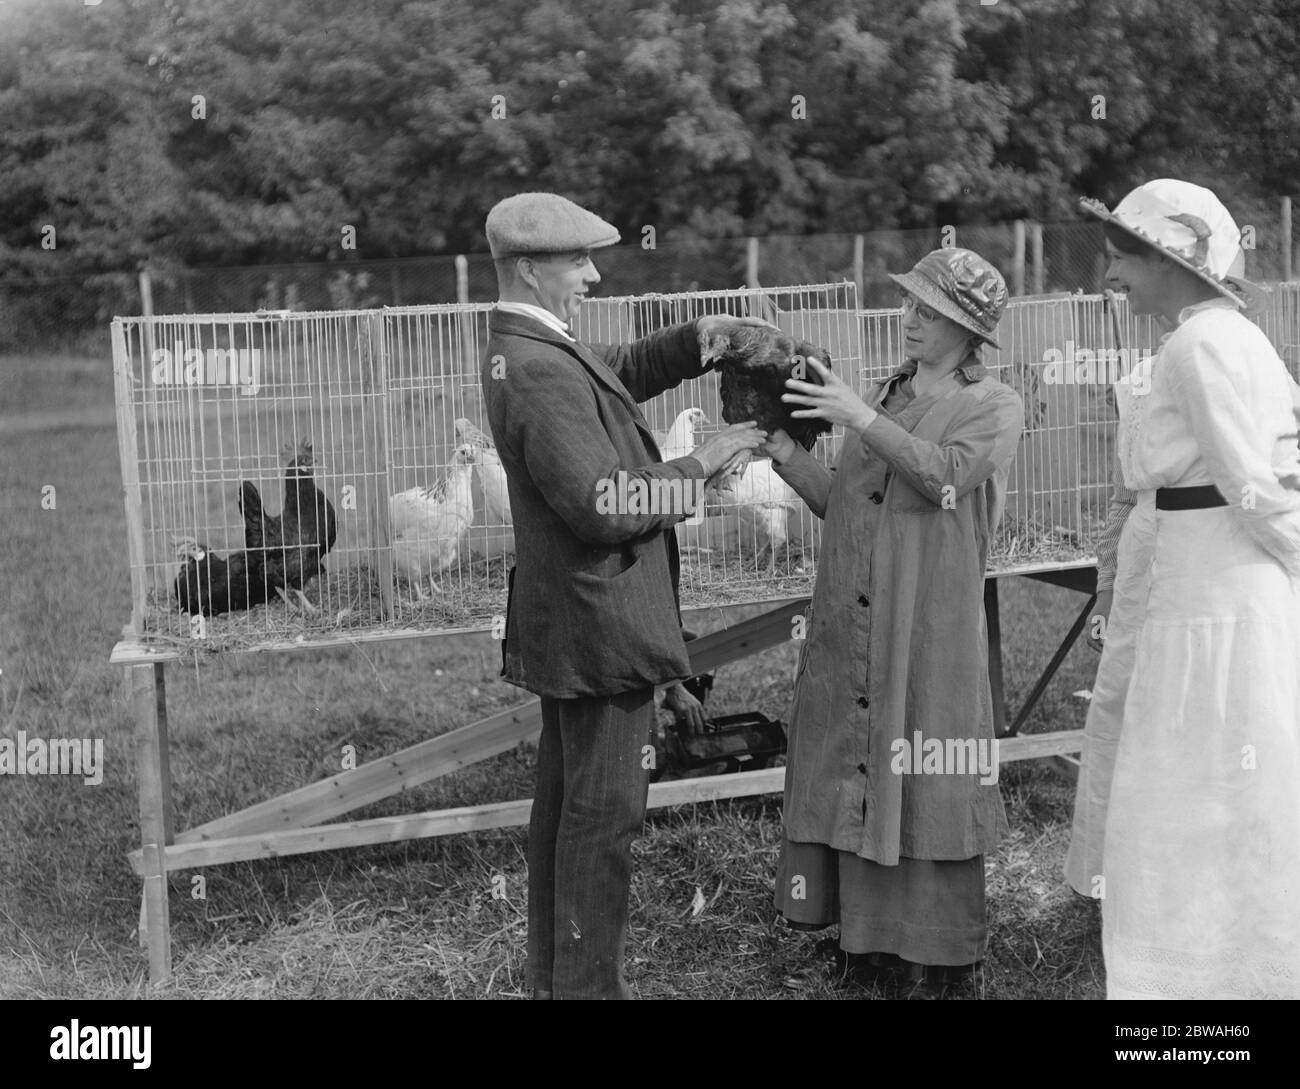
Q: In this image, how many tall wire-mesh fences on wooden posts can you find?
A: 1